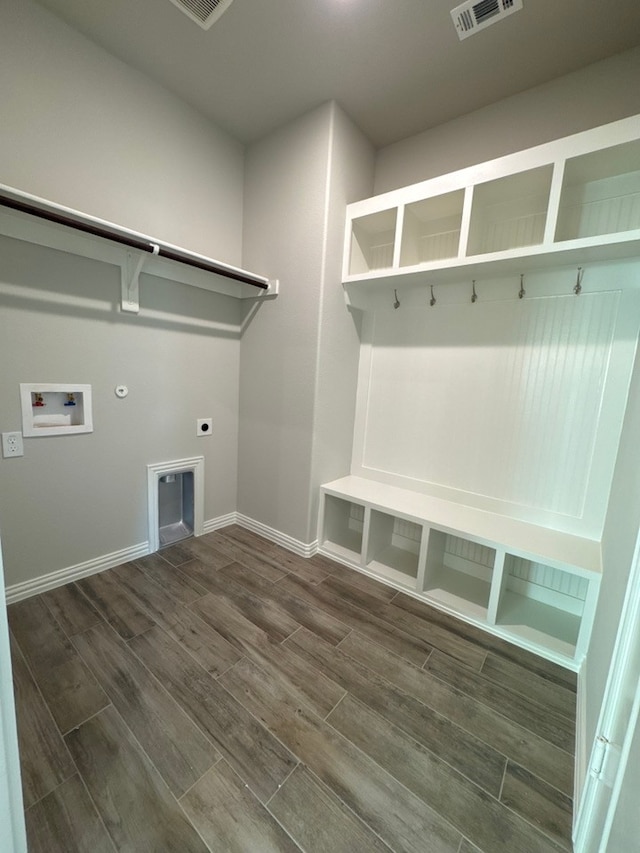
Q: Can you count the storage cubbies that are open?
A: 8